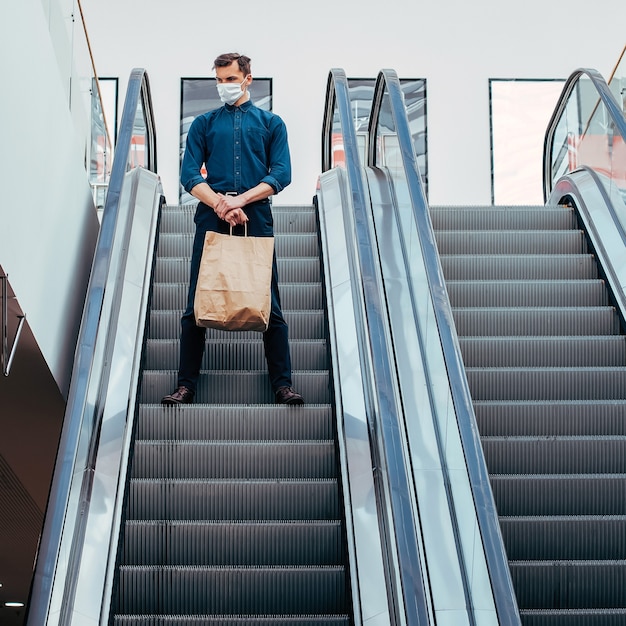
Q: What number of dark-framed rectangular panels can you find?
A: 4